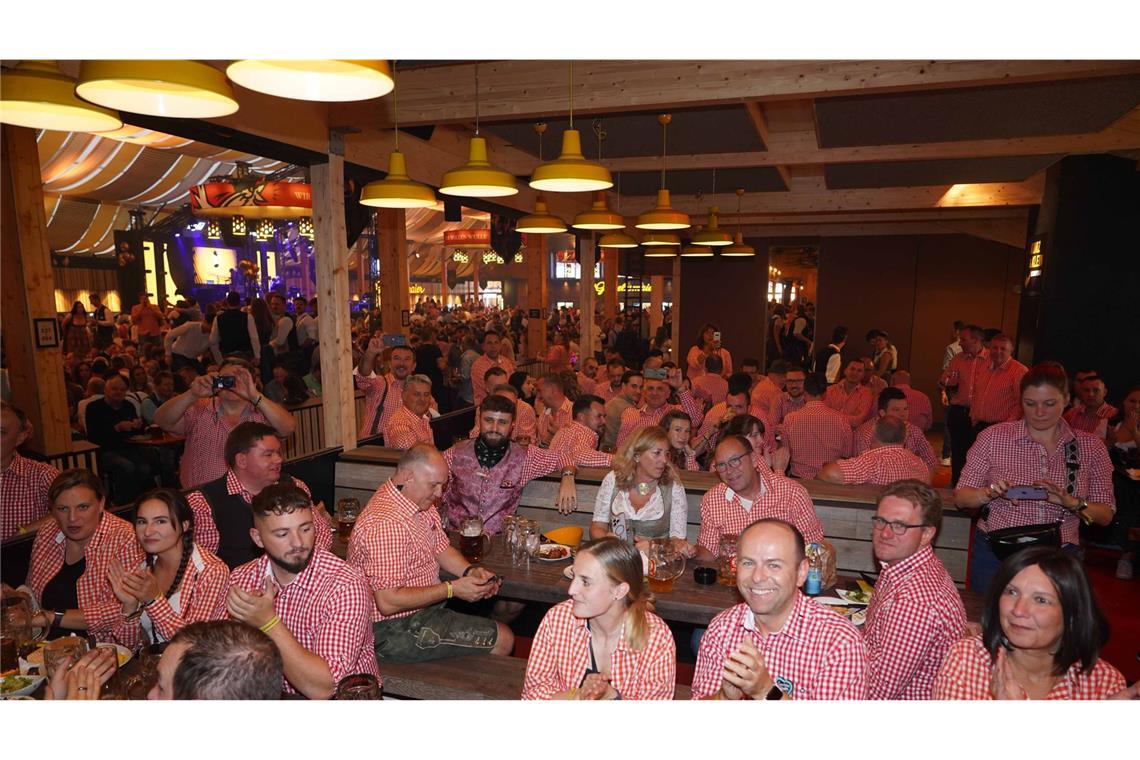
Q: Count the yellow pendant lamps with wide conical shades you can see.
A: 15